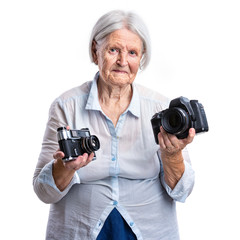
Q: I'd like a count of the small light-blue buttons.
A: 3